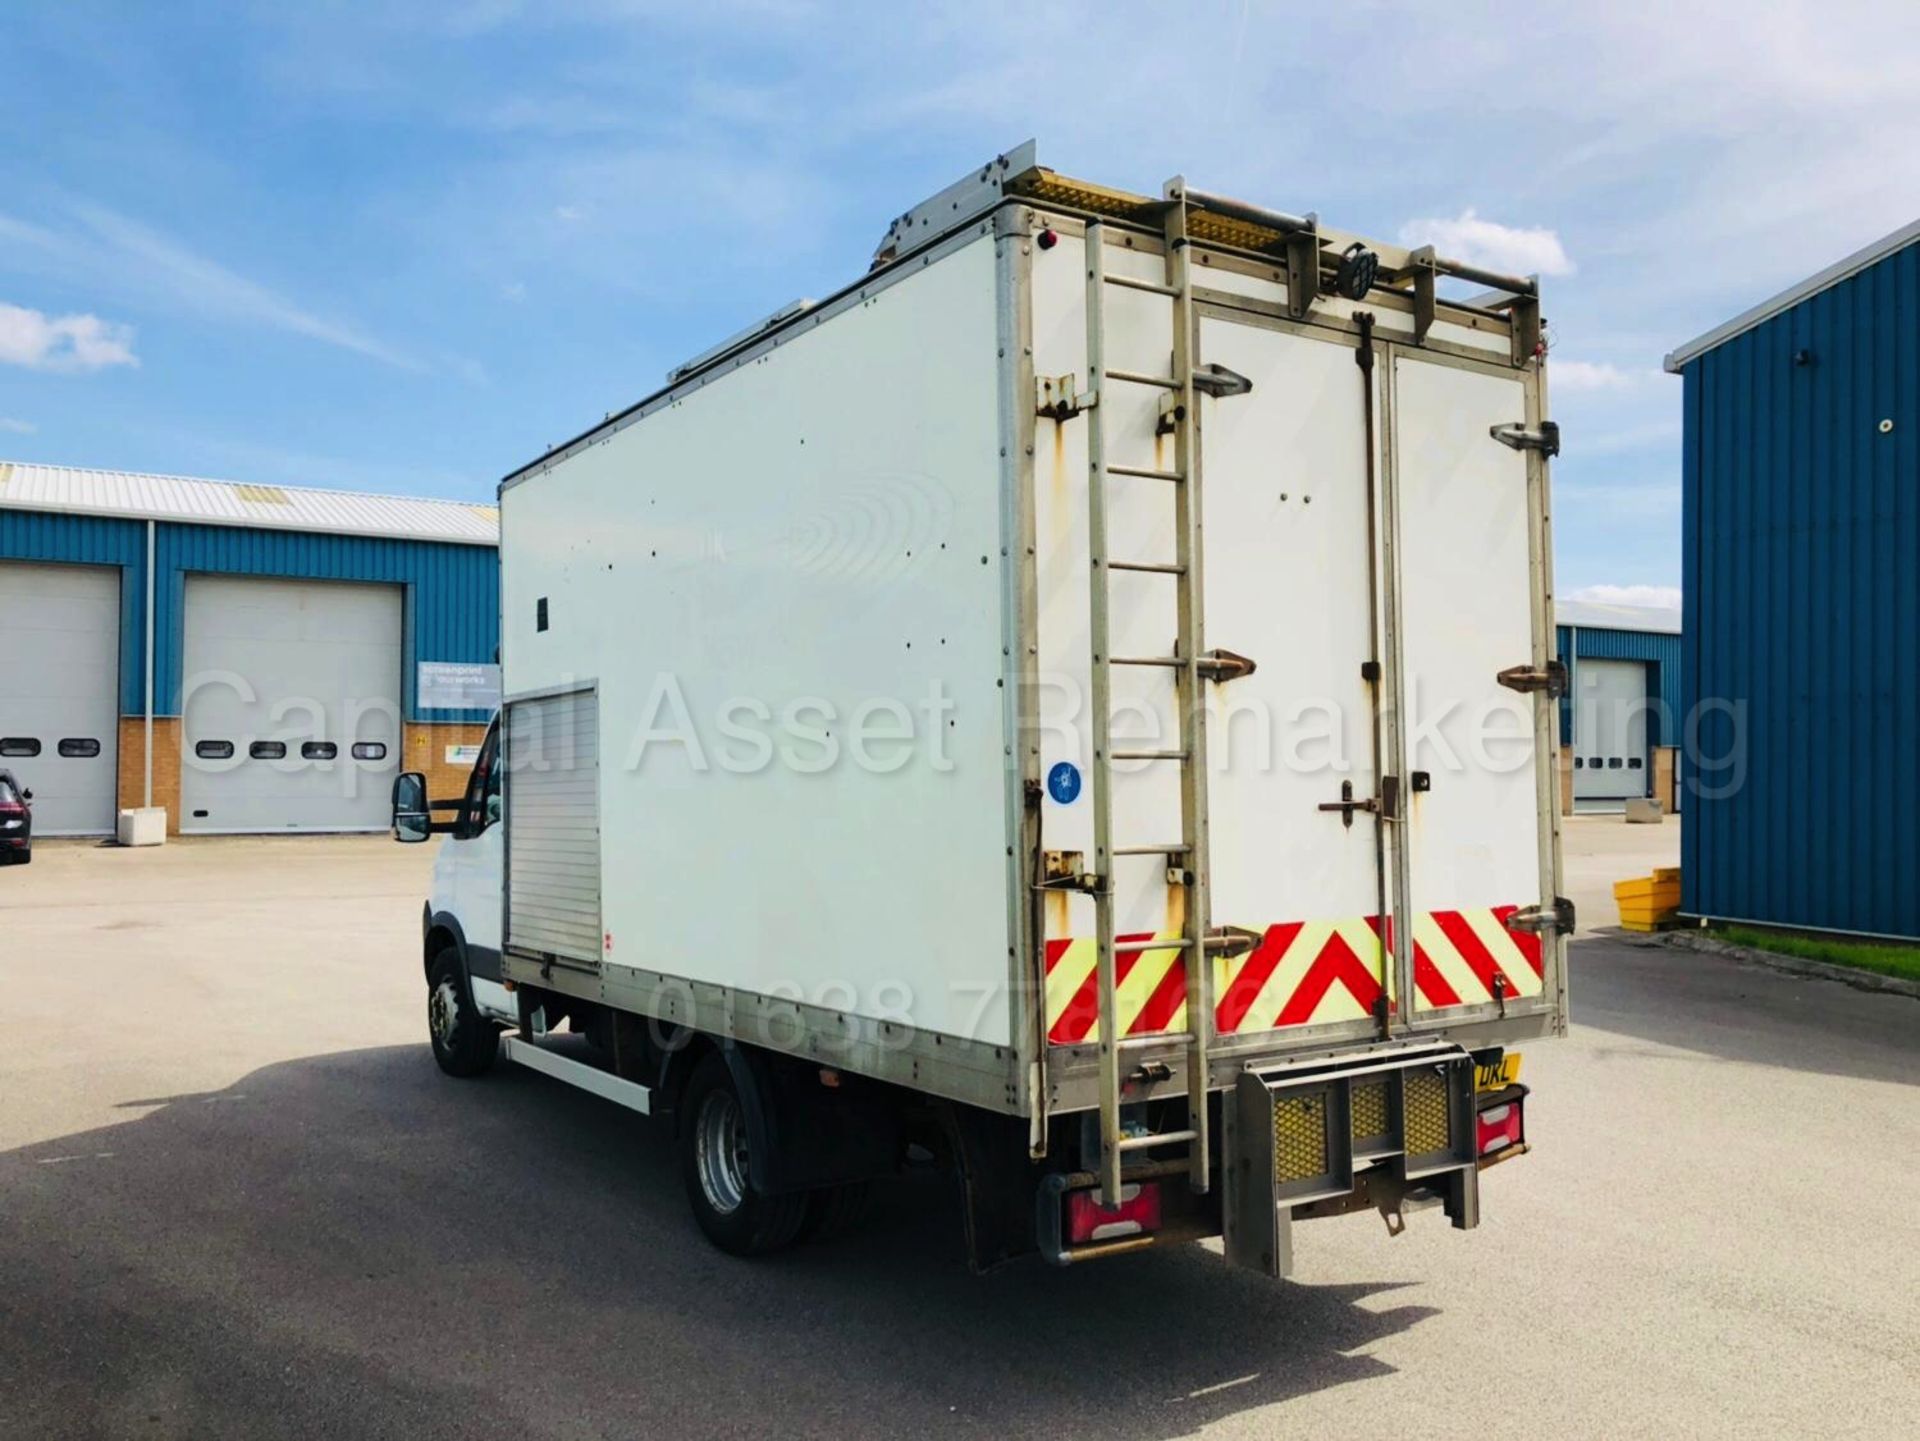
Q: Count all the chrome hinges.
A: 6